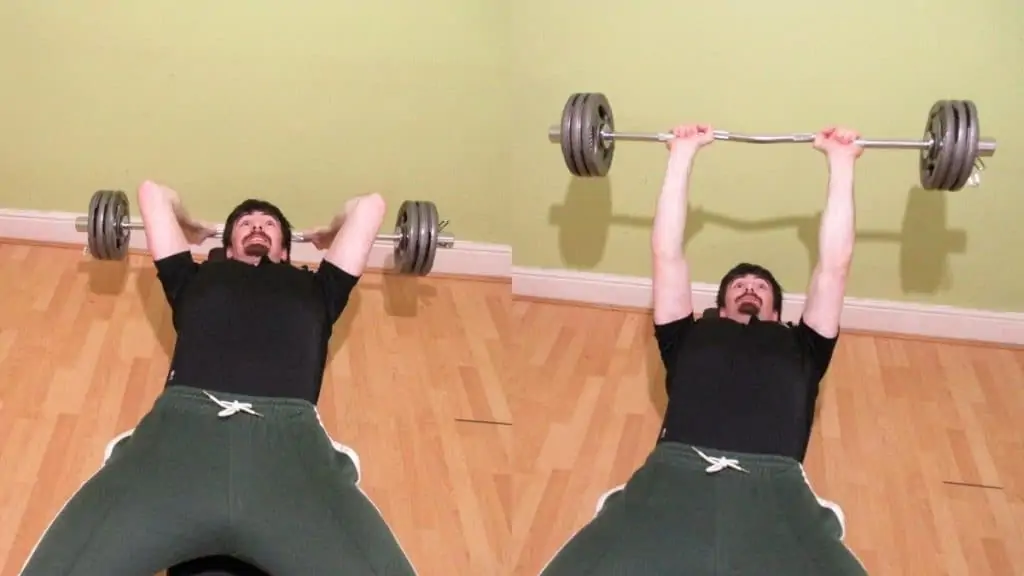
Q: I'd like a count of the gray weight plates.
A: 12